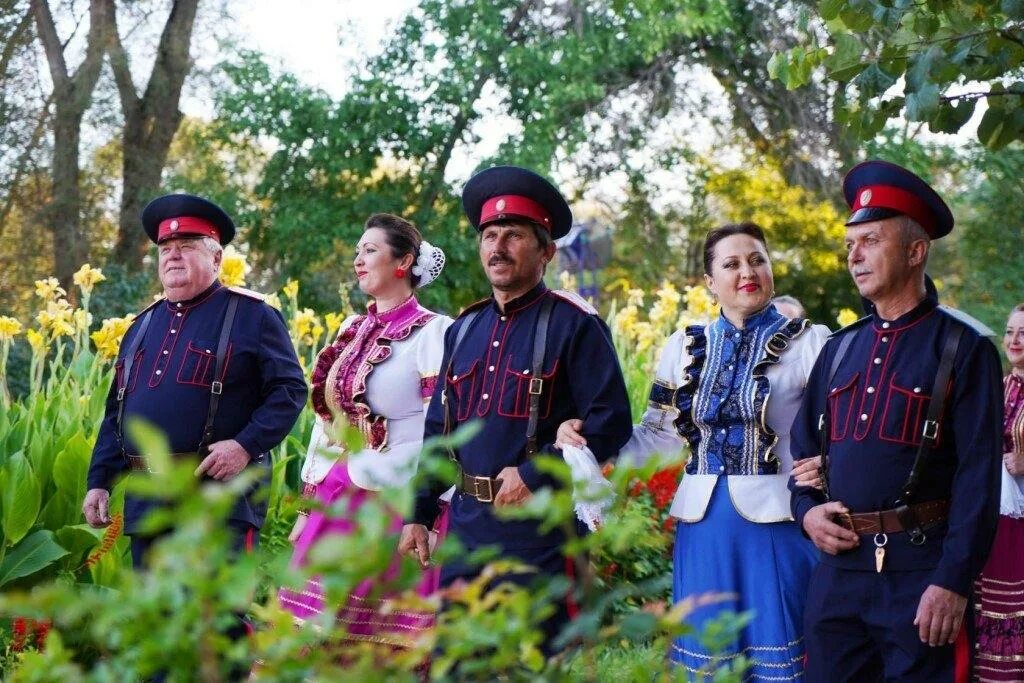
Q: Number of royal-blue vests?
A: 1